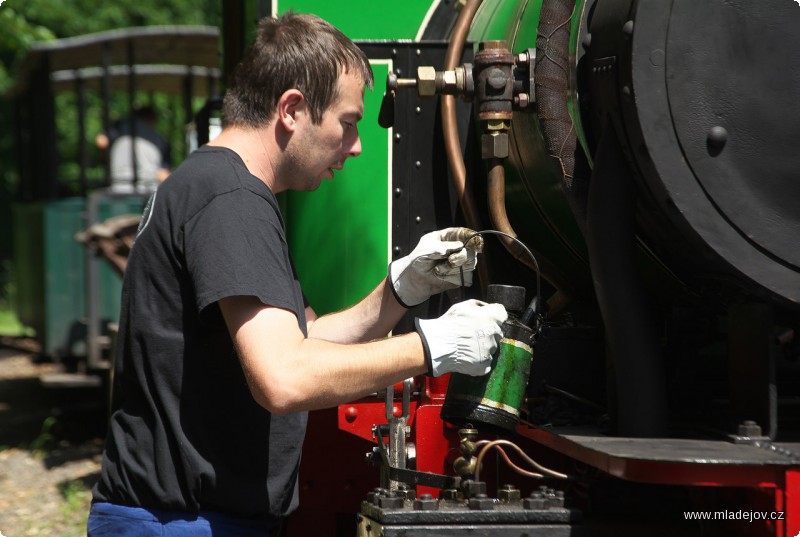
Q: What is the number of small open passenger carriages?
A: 1